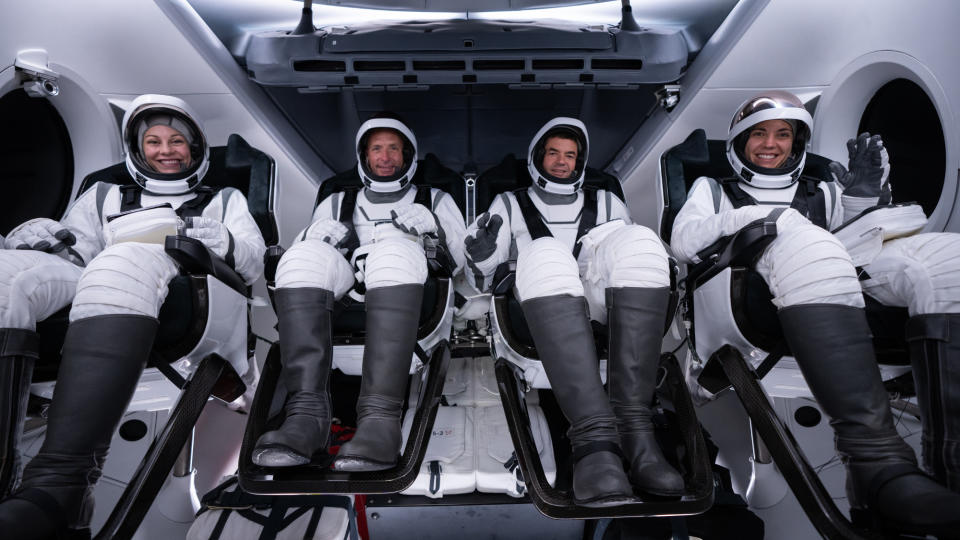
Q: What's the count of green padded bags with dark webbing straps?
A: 0